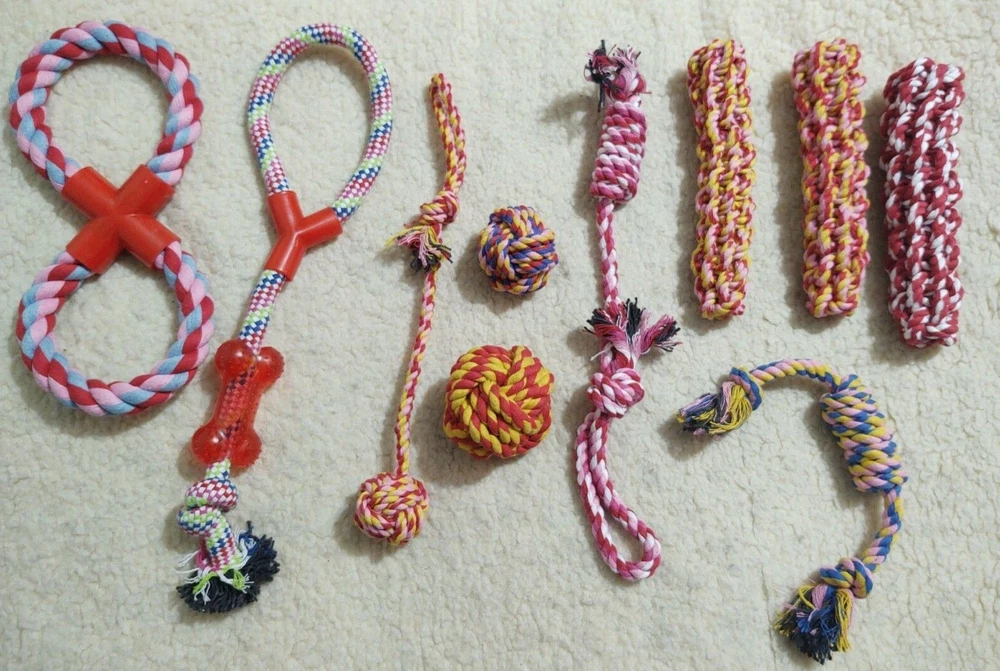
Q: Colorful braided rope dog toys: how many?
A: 10